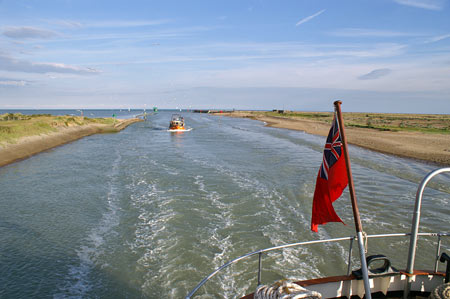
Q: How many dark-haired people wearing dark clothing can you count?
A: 0